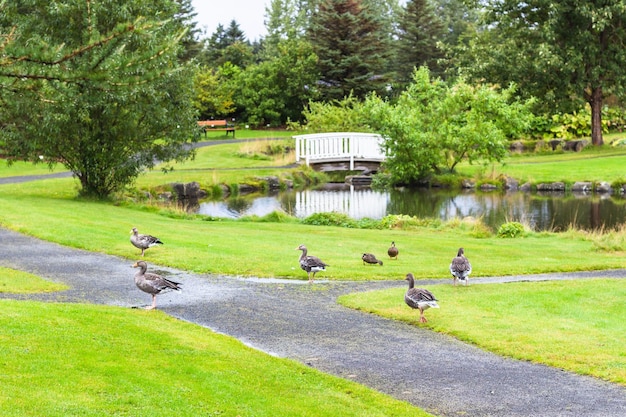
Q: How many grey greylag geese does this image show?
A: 5